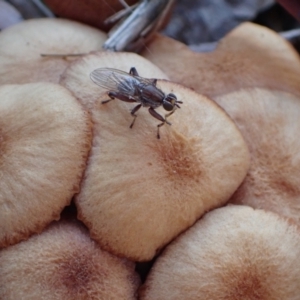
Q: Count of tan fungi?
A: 8